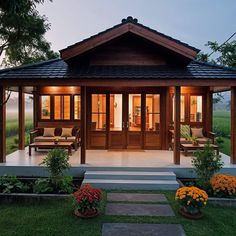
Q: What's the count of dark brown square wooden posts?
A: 5